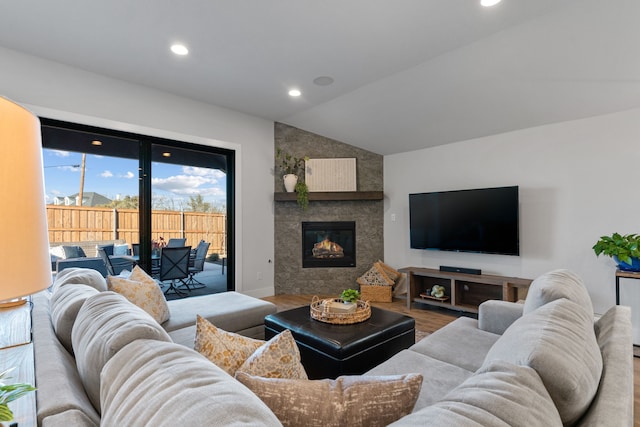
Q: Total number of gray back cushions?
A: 7